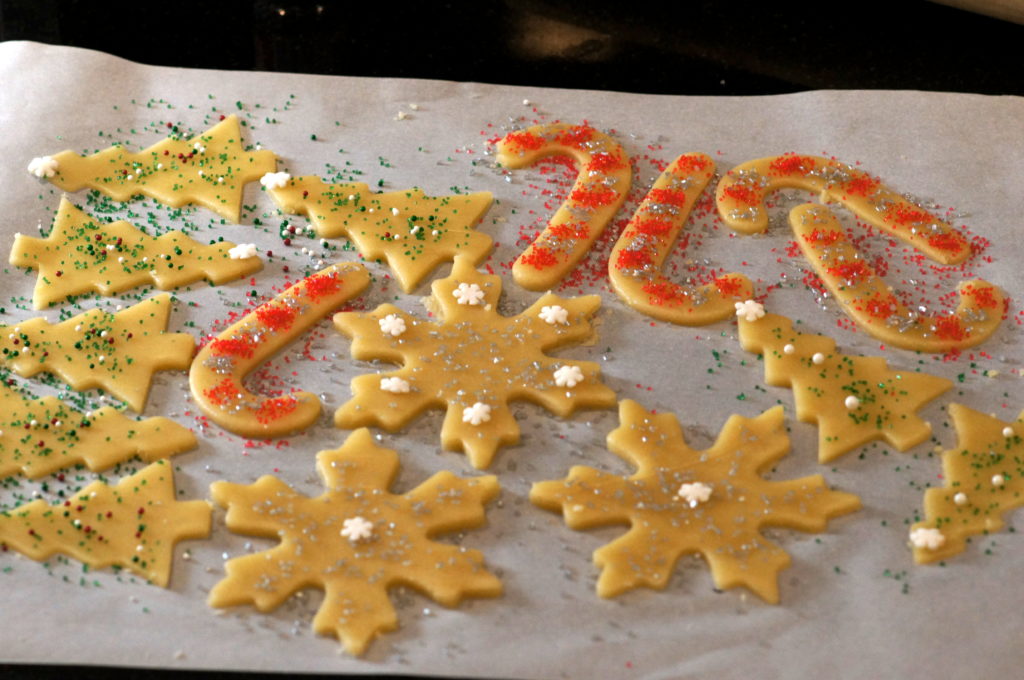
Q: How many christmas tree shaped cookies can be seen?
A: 8